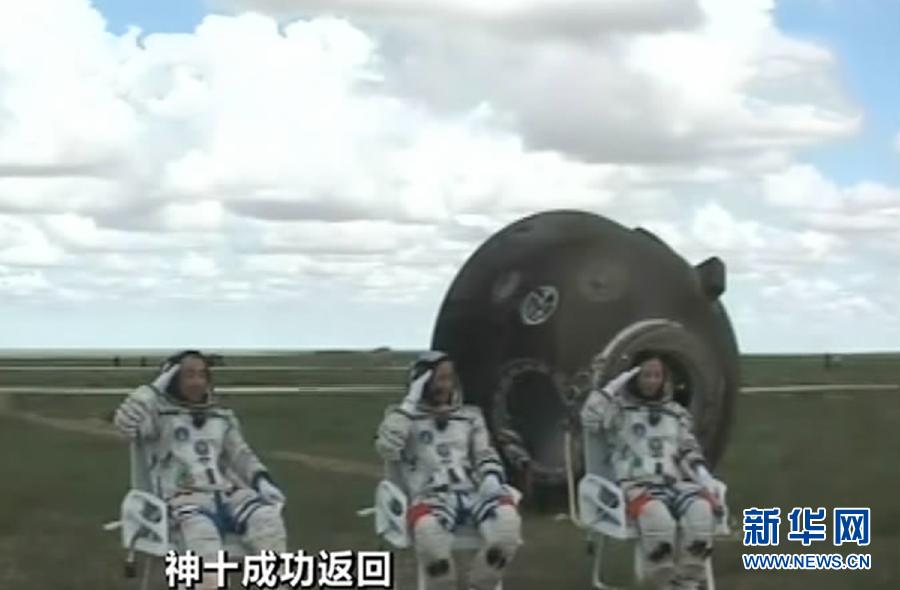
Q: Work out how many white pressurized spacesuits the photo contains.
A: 3